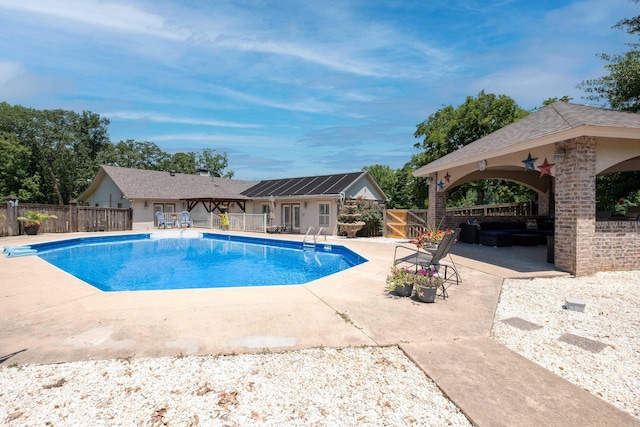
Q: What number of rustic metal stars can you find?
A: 4